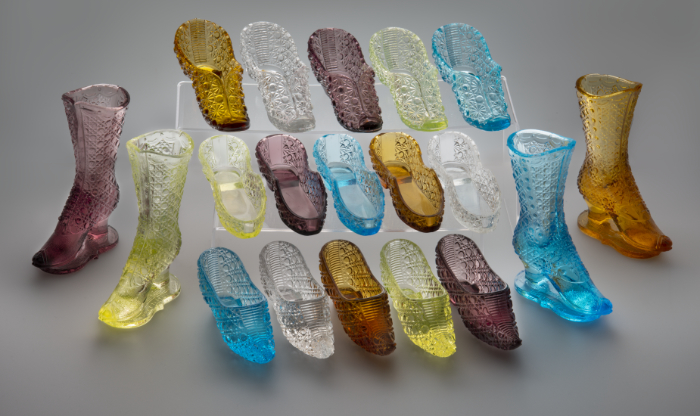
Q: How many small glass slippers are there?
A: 15